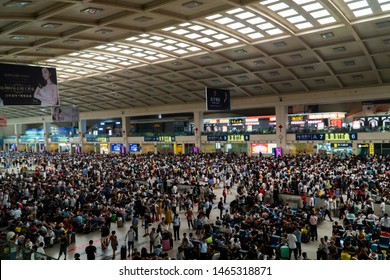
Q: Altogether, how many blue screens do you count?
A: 2